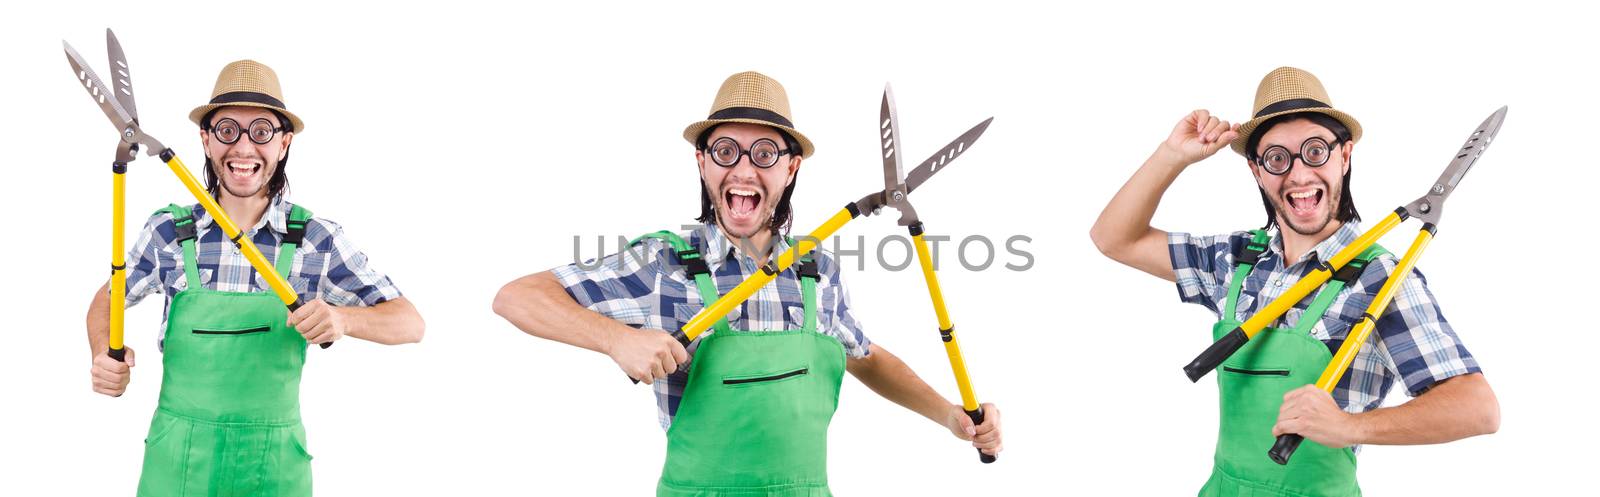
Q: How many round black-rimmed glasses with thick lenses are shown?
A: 3